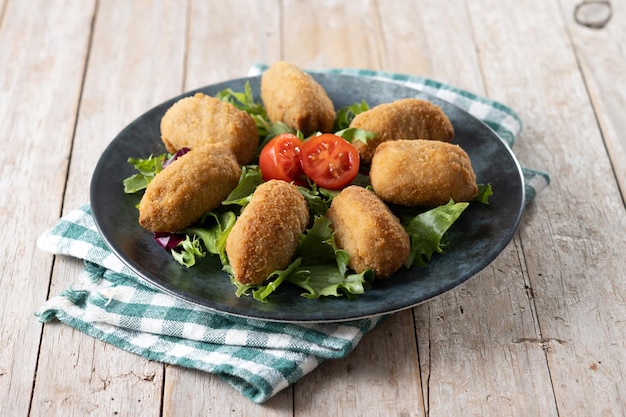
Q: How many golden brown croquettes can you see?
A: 7